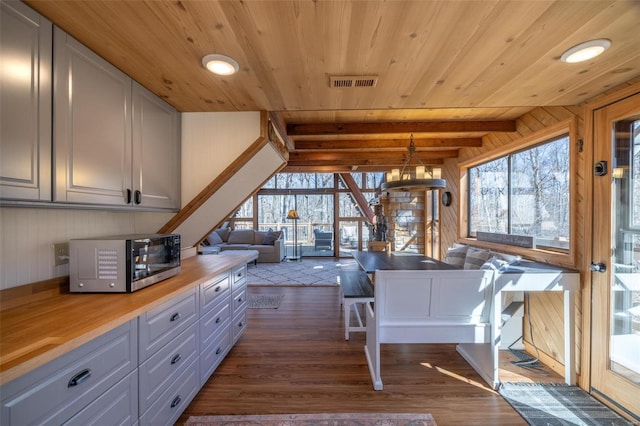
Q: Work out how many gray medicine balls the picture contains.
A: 0